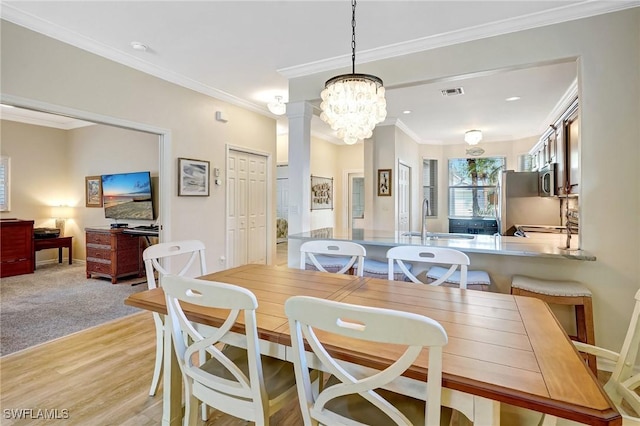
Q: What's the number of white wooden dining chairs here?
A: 6